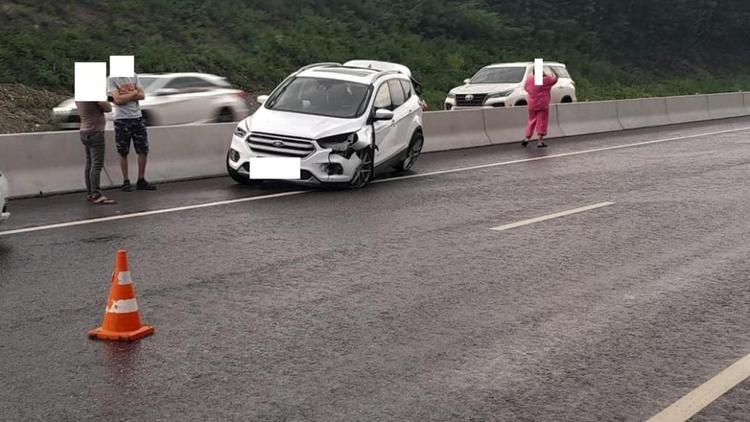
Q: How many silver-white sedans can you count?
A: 1